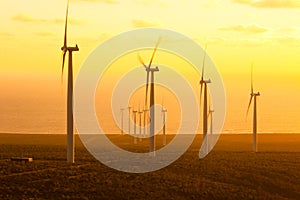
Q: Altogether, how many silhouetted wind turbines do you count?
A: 11